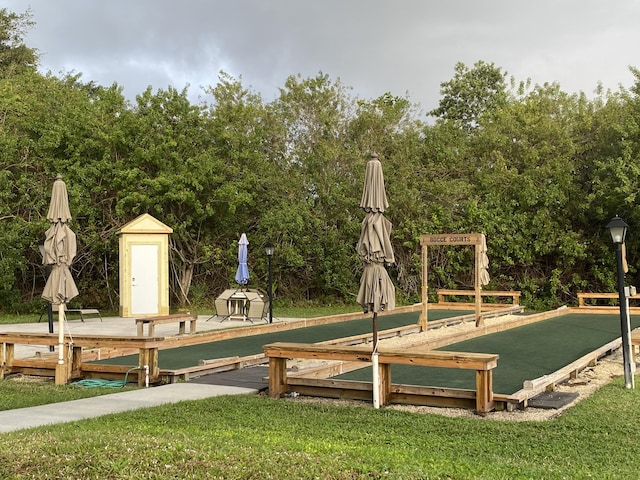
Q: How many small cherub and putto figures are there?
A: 0